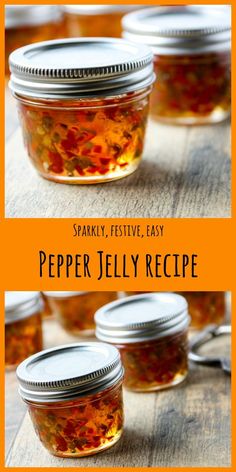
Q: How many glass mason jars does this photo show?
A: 9